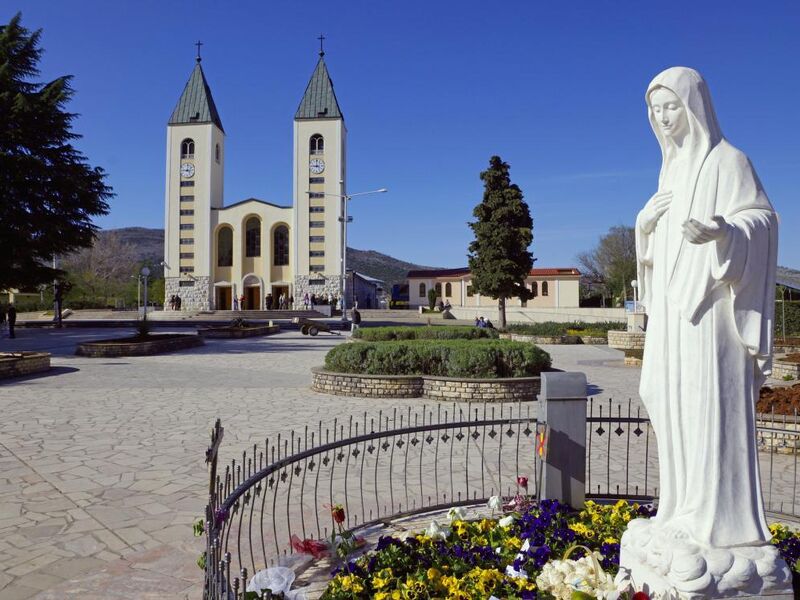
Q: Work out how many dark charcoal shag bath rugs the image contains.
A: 0